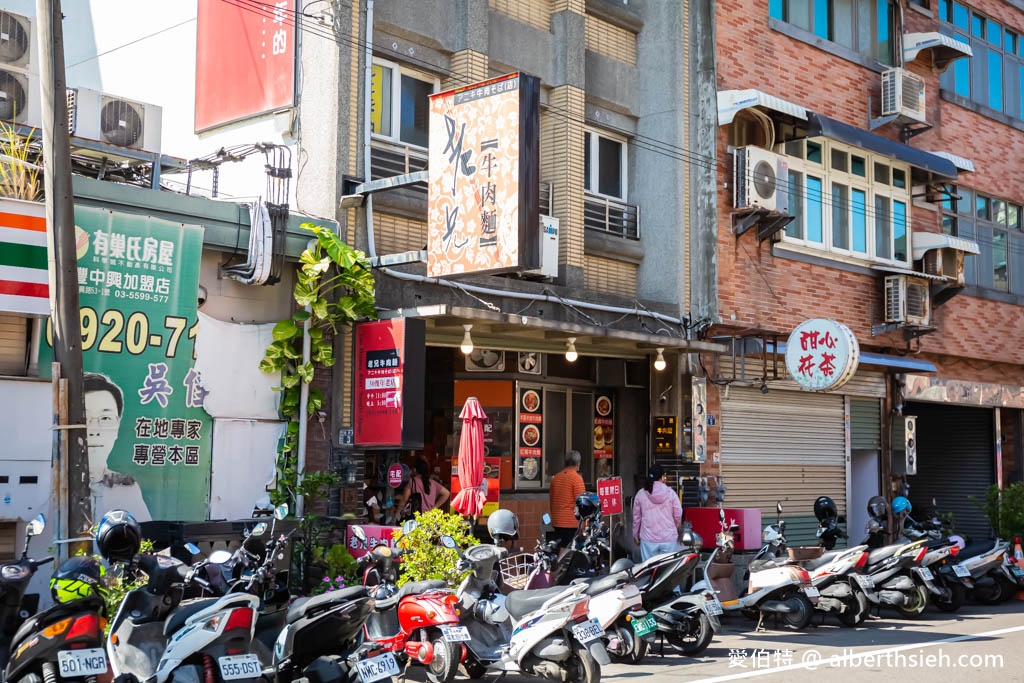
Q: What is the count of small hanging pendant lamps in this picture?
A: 3